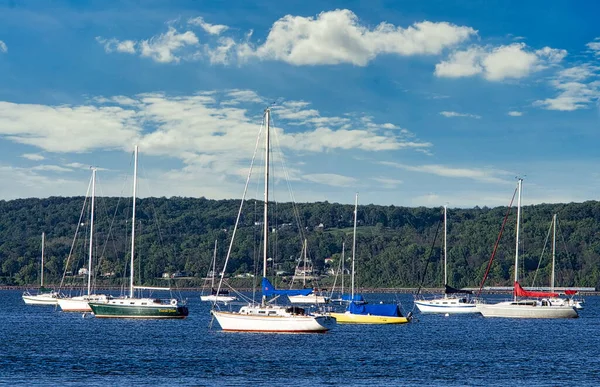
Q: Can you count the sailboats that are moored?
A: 11